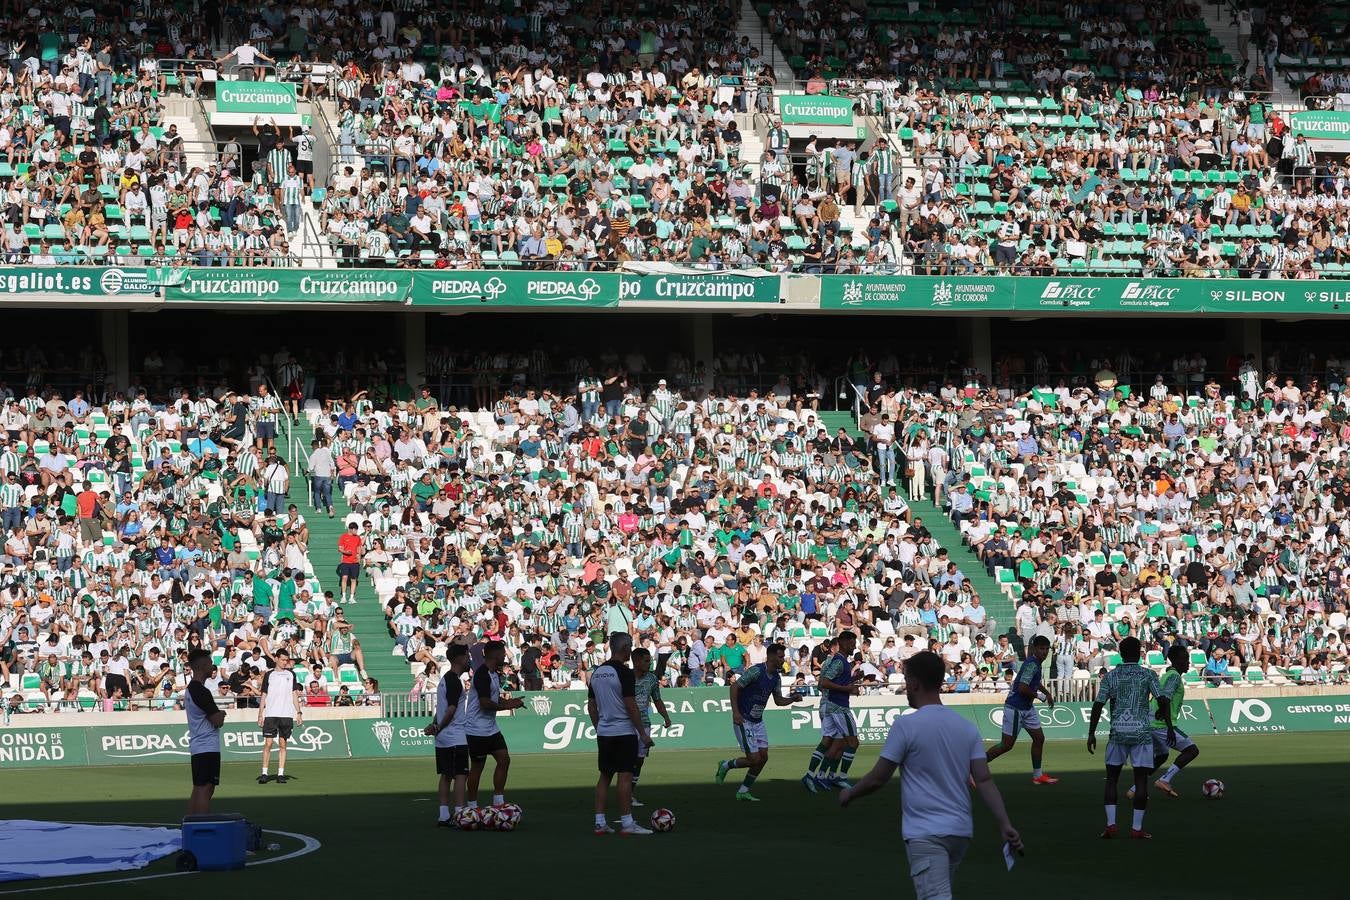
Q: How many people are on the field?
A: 13